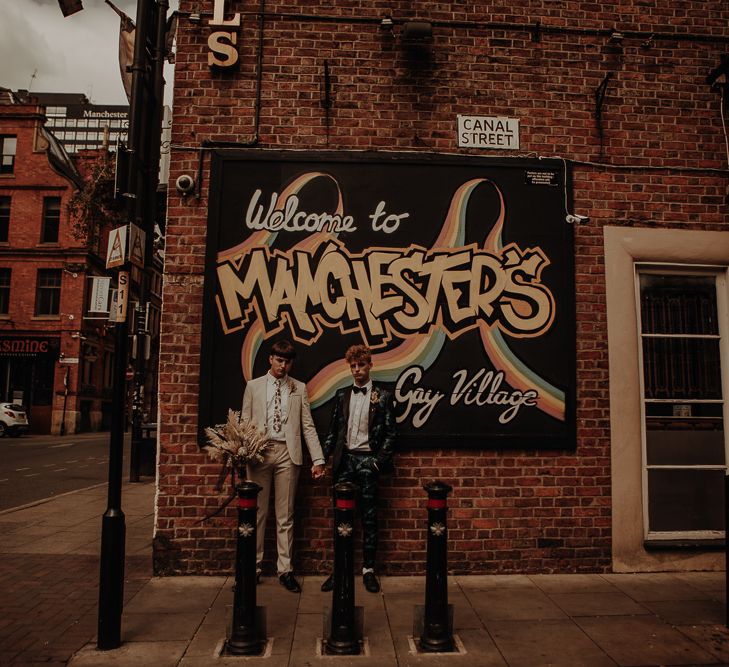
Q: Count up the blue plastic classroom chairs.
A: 0